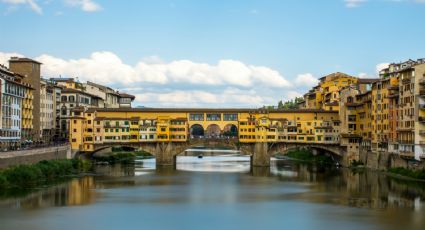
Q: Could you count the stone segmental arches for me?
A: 3